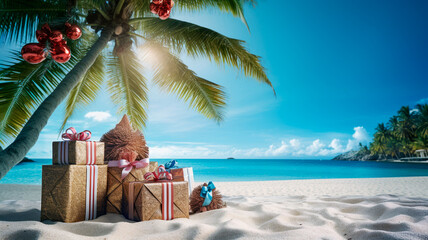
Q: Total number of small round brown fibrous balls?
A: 1